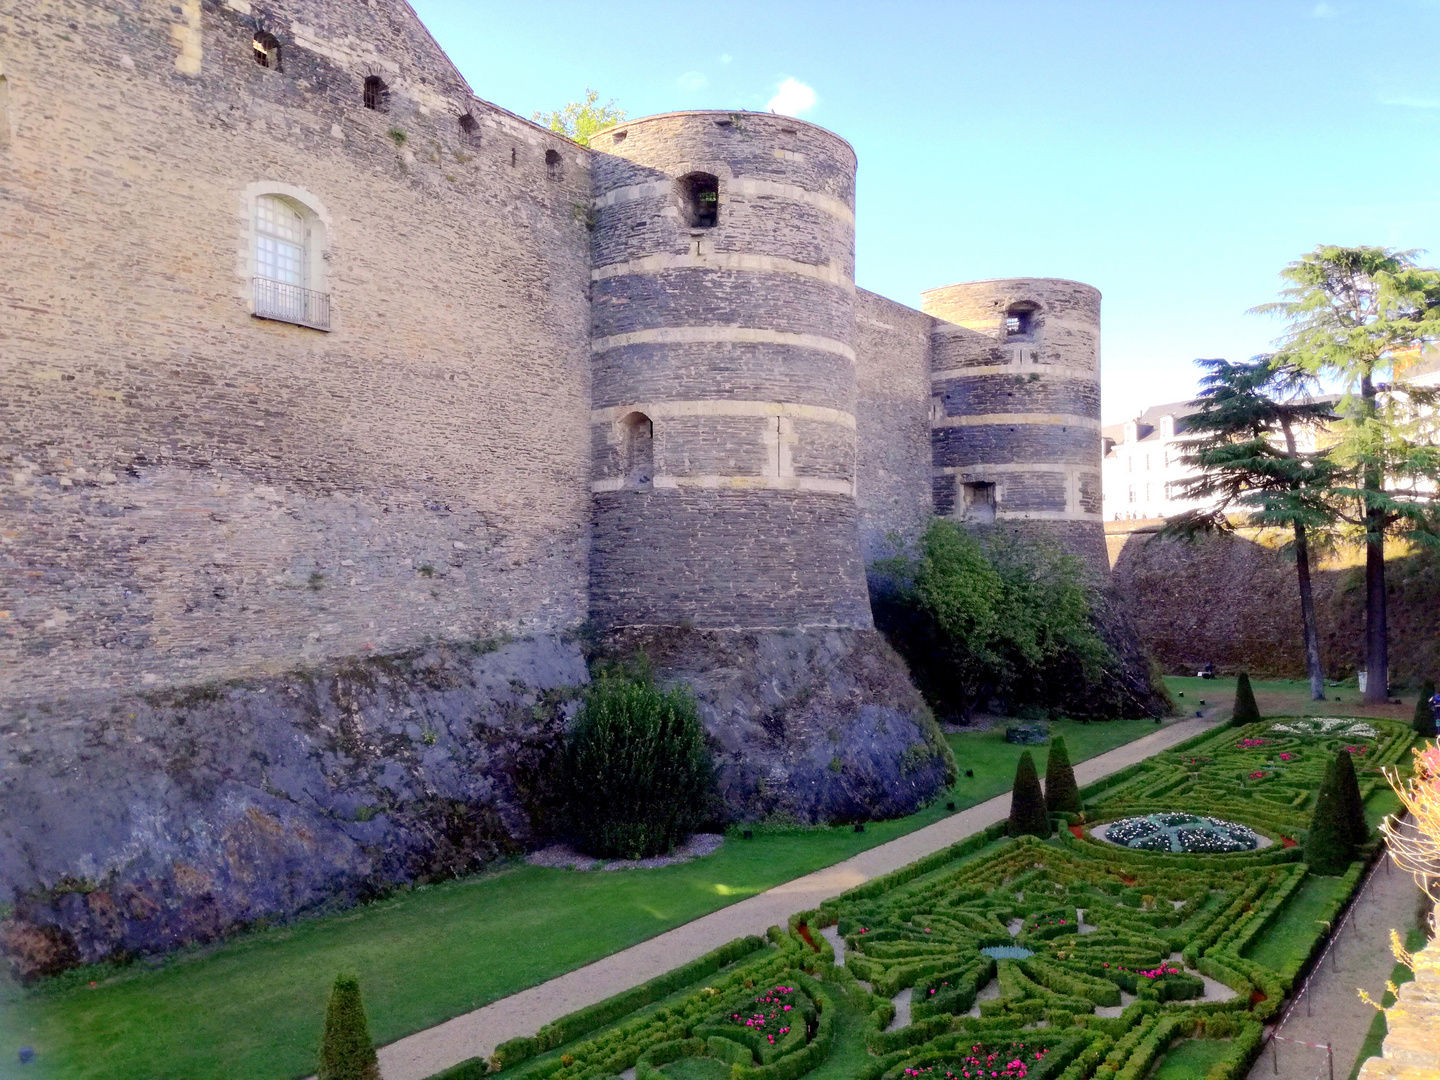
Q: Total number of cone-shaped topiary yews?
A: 7